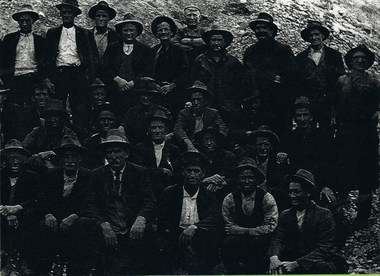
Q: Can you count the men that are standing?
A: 10